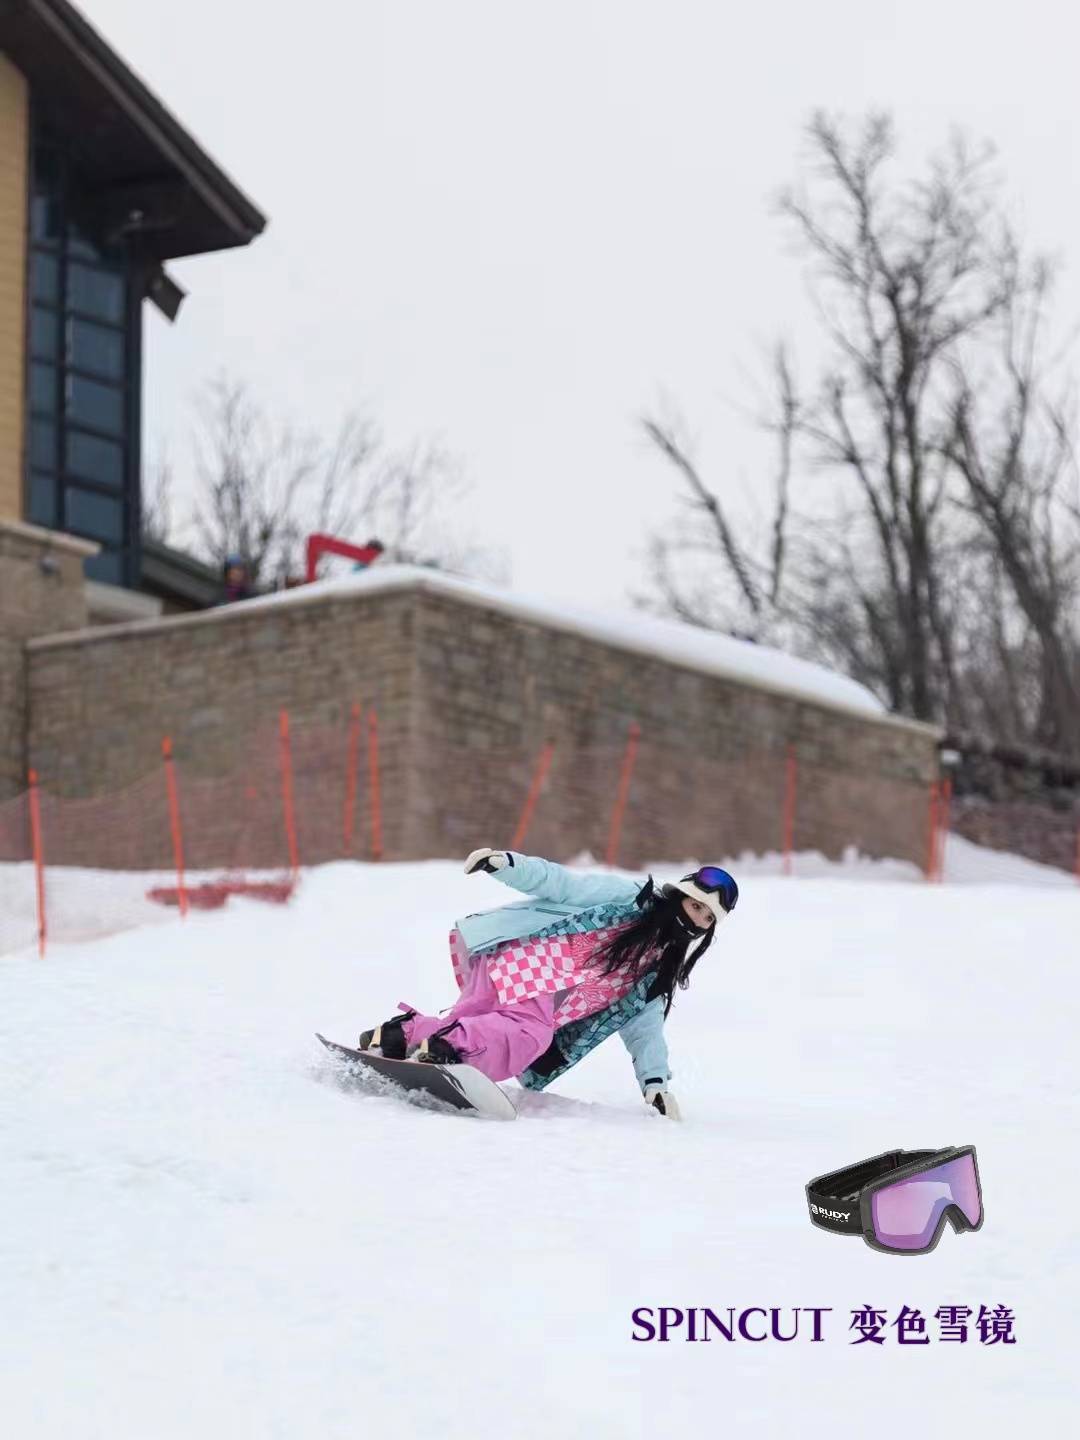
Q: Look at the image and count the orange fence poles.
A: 11